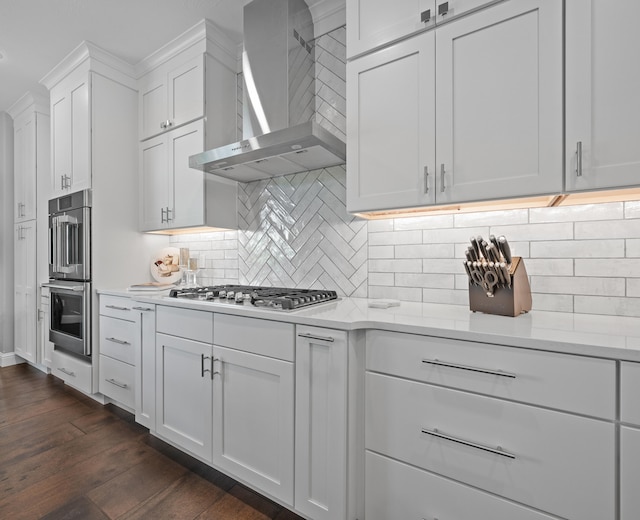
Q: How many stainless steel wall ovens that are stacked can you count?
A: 2